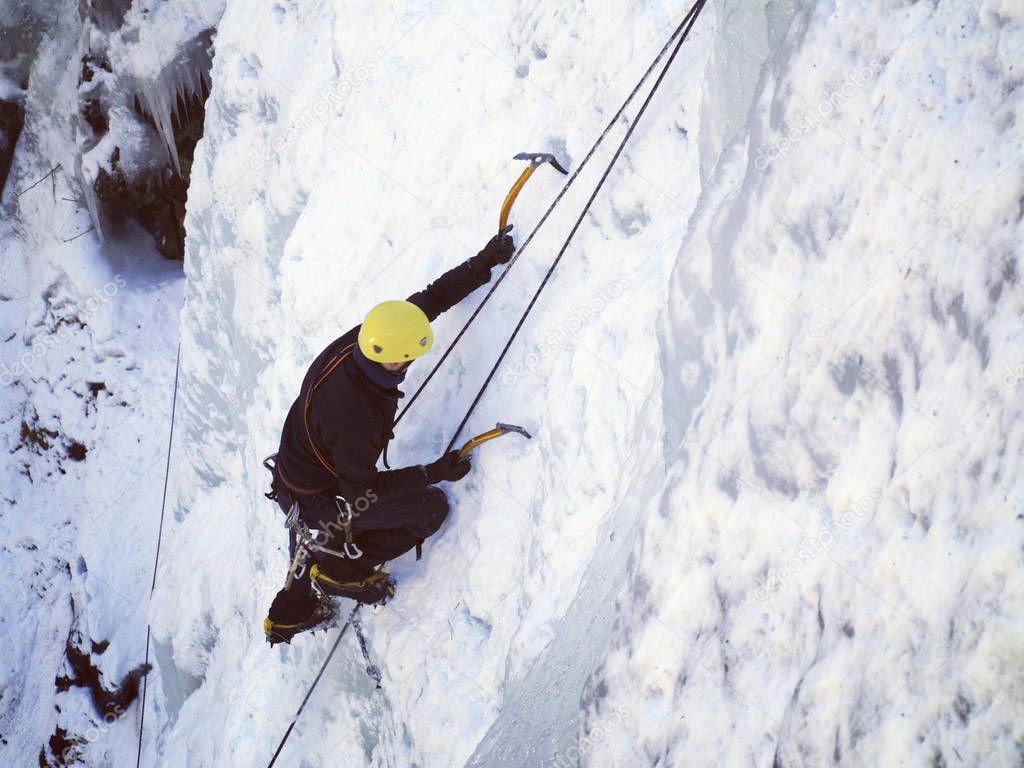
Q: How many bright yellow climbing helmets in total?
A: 1